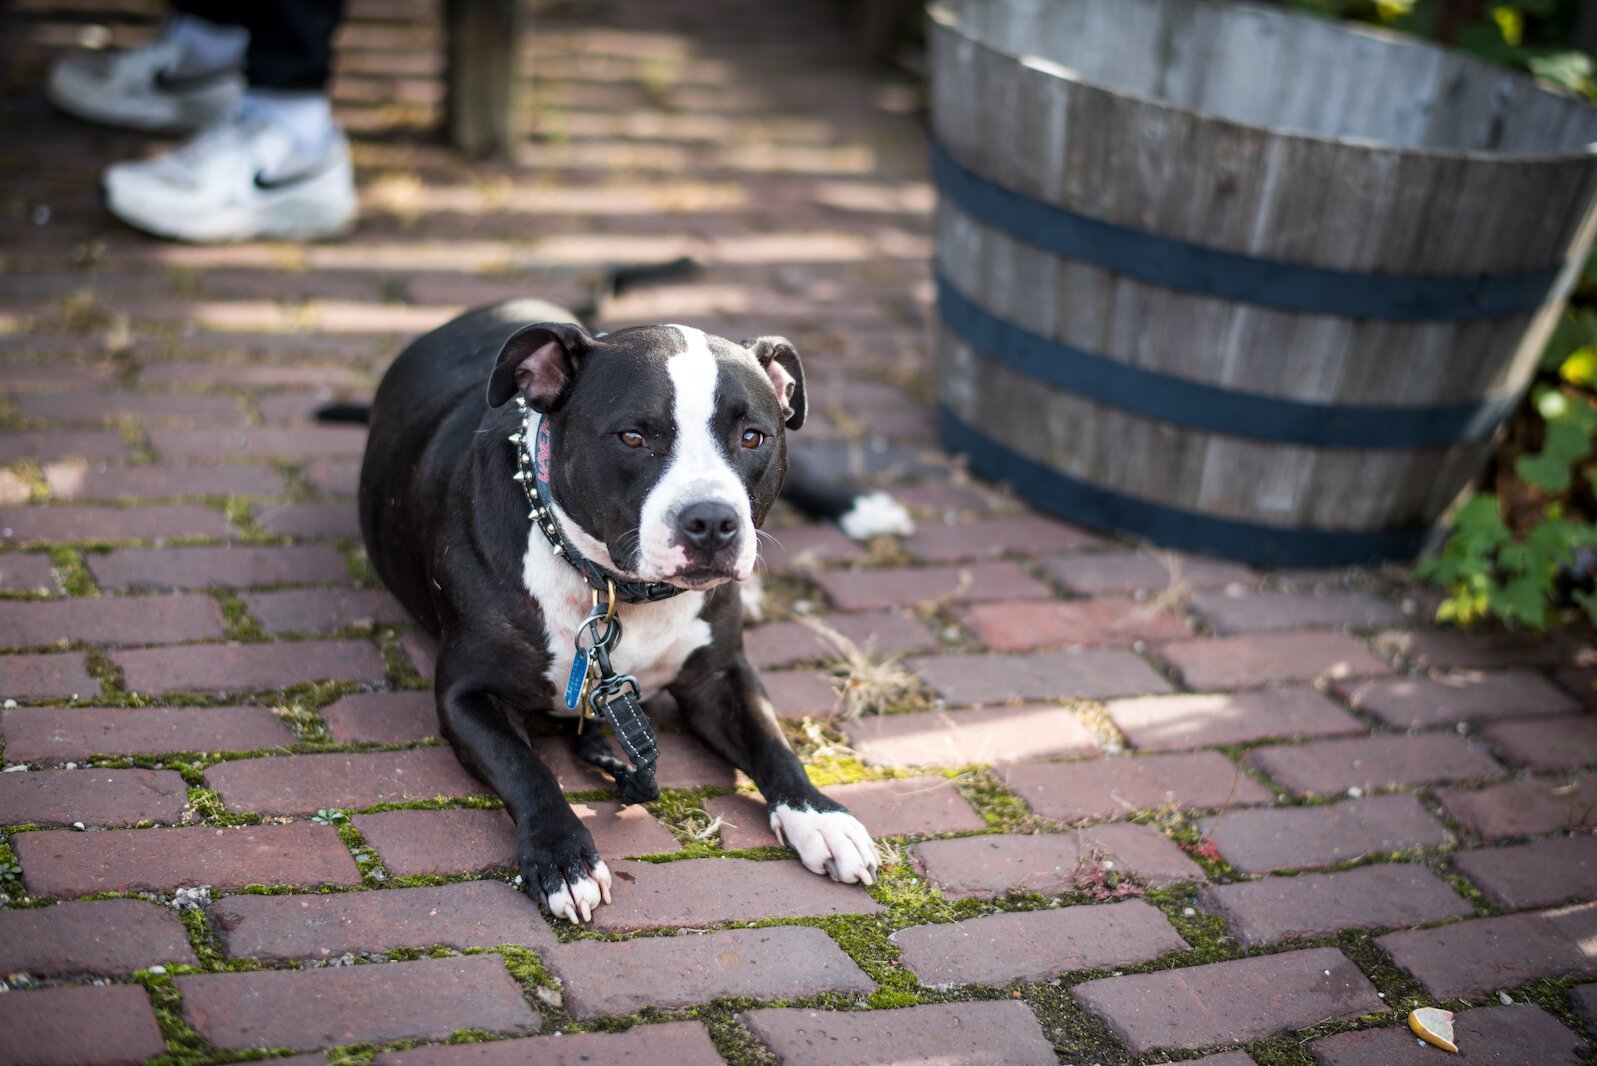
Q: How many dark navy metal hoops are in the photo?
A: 3